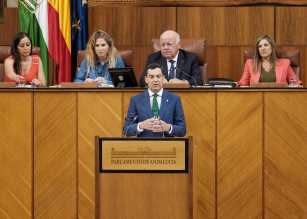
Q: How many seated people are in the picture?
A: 4